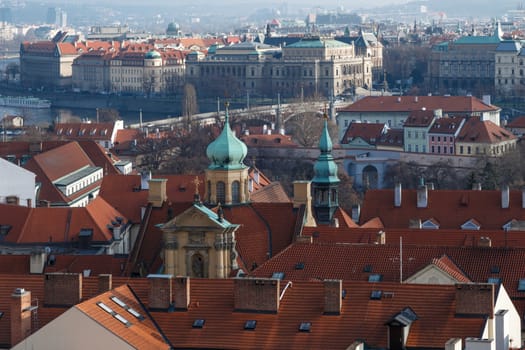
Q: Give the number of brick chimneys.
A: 8